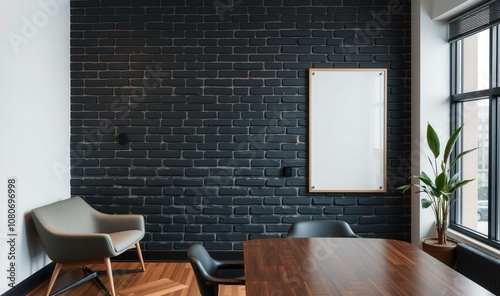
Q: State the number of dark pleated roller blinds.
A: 1